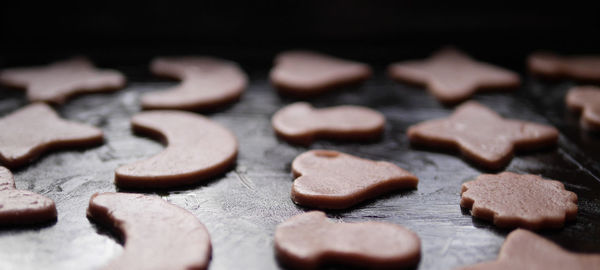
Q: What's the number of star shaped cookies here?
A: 6